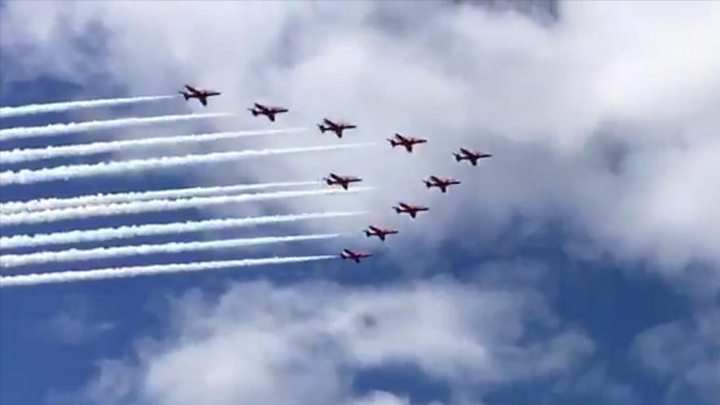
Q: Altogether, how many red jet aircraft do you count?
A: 10